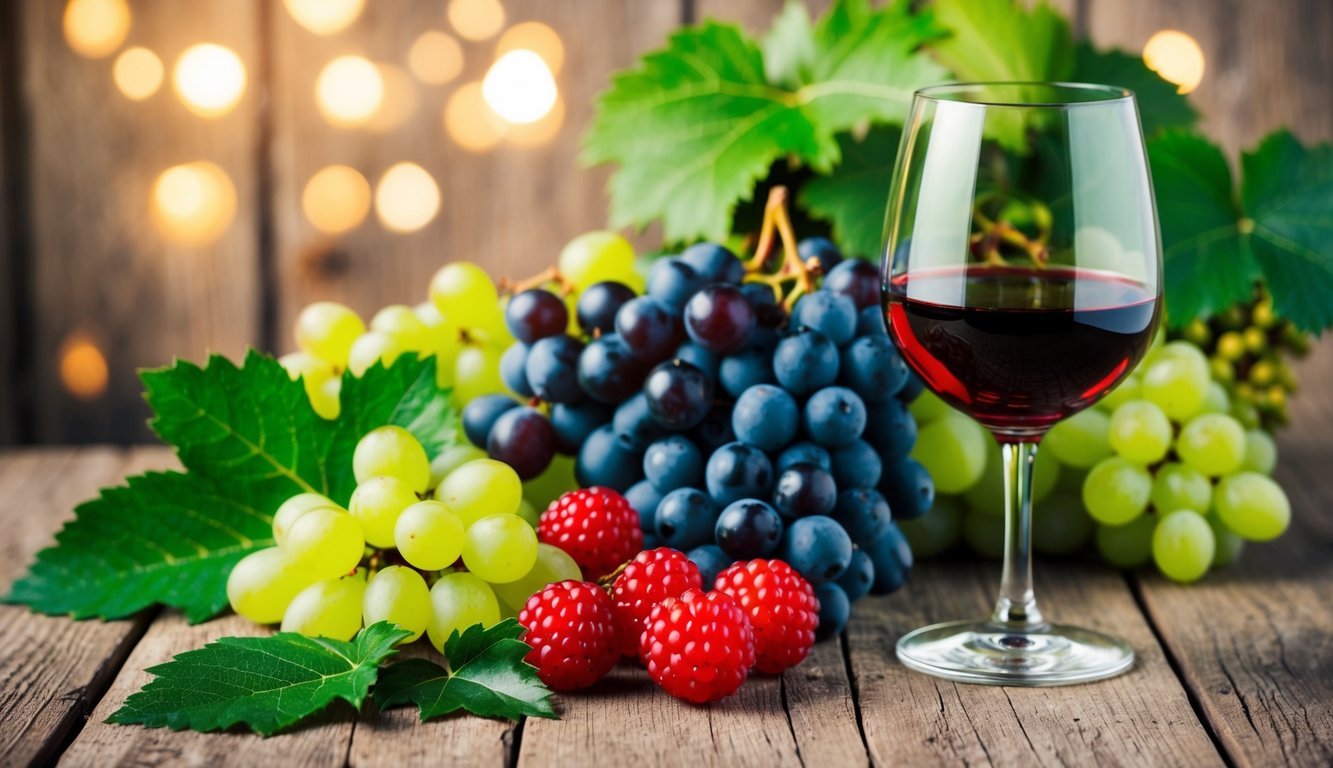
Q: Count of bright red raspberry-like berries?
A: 5